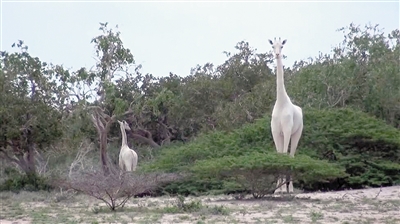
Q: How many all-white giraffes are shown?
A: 2